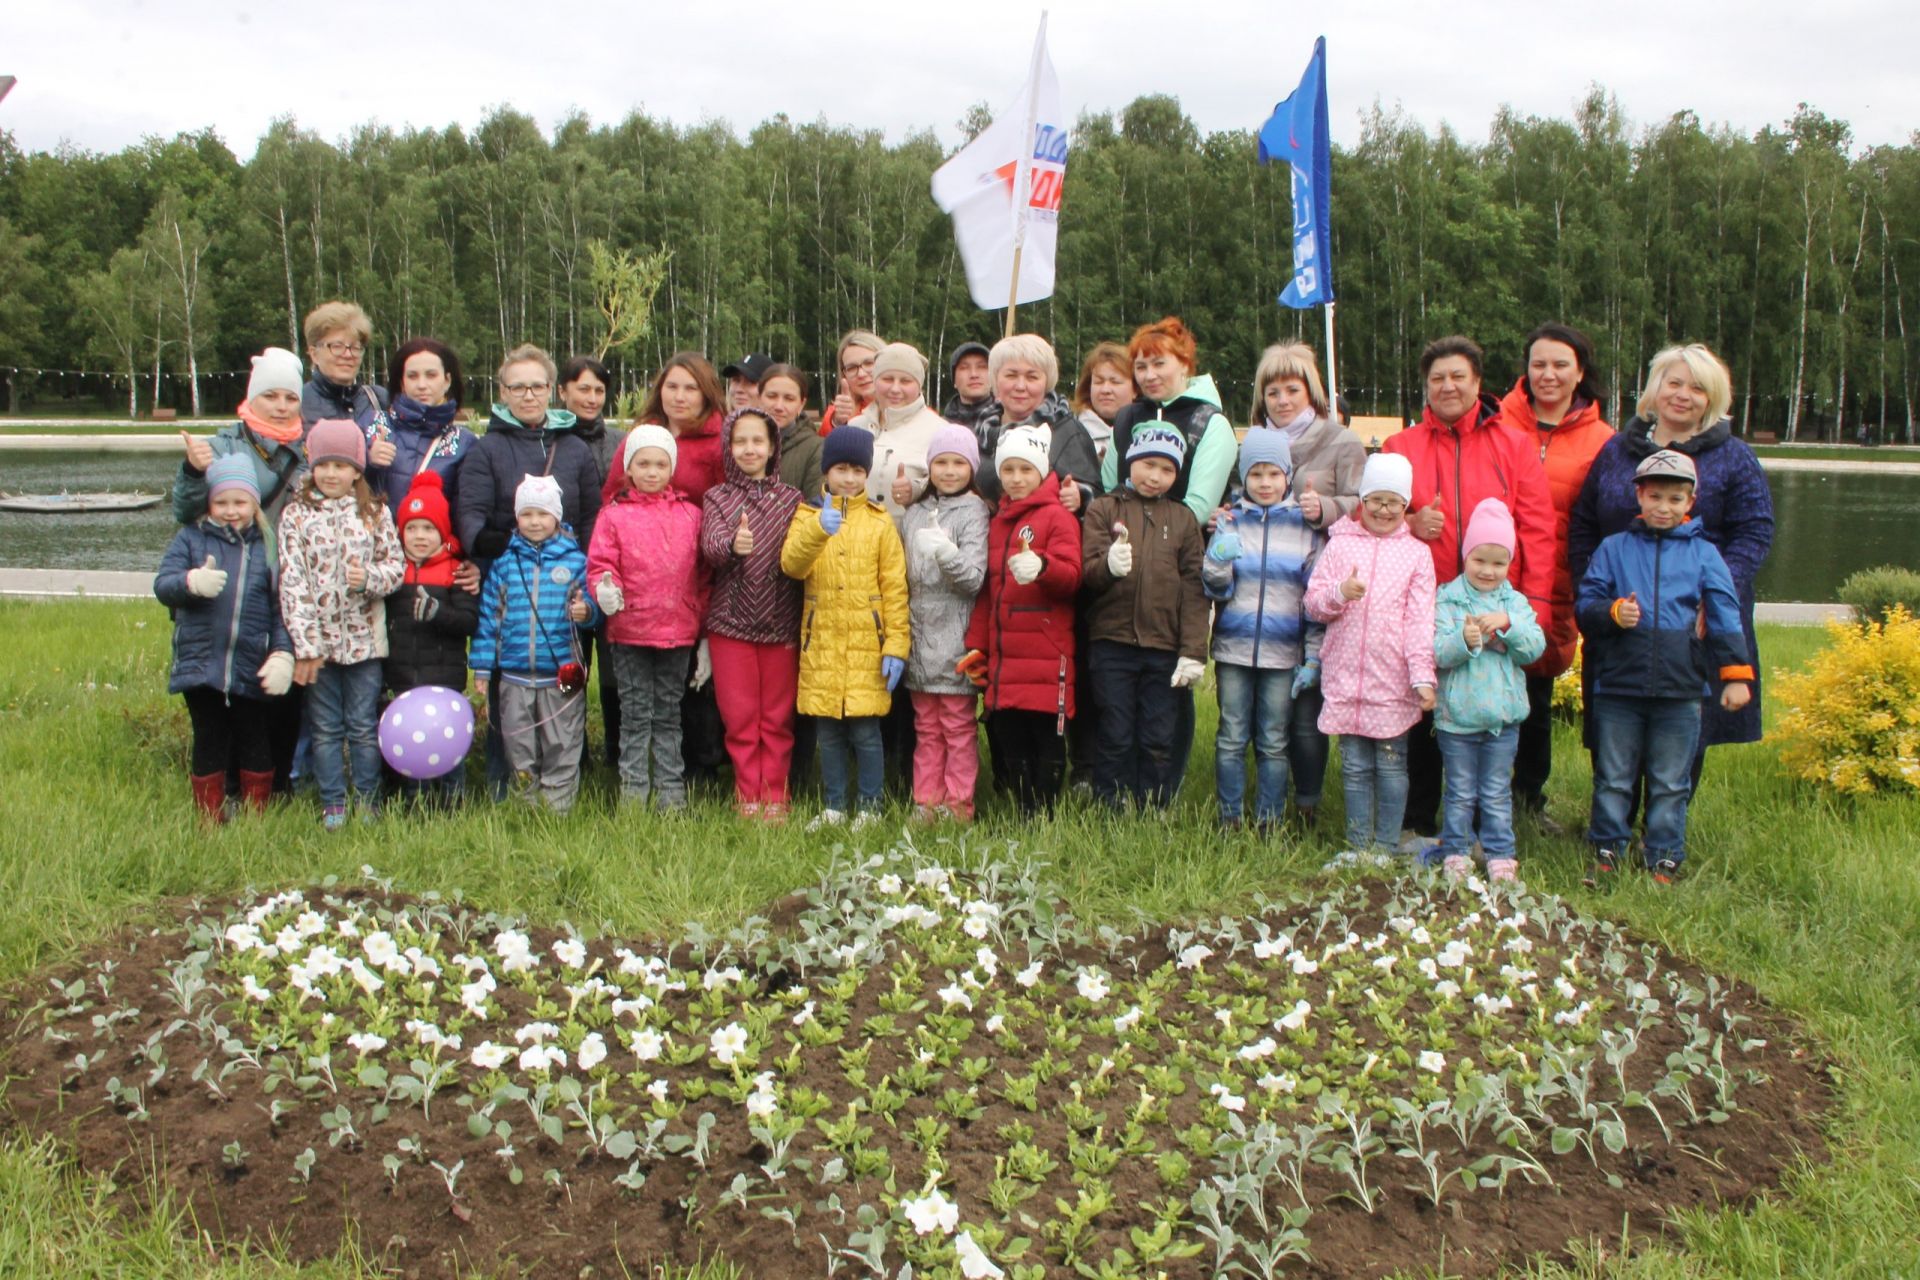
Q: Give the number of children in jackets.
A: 14